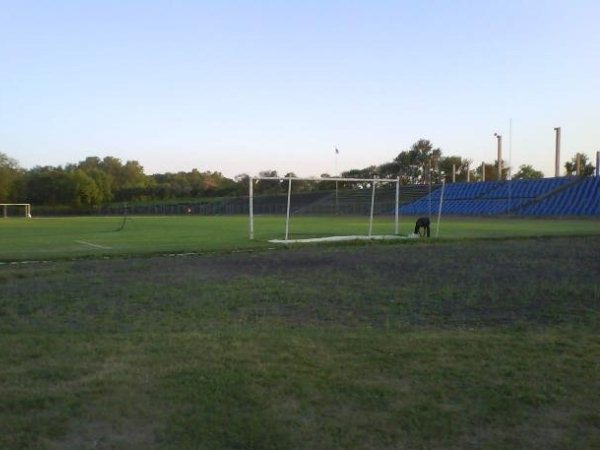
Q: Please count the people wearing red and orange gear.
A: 0